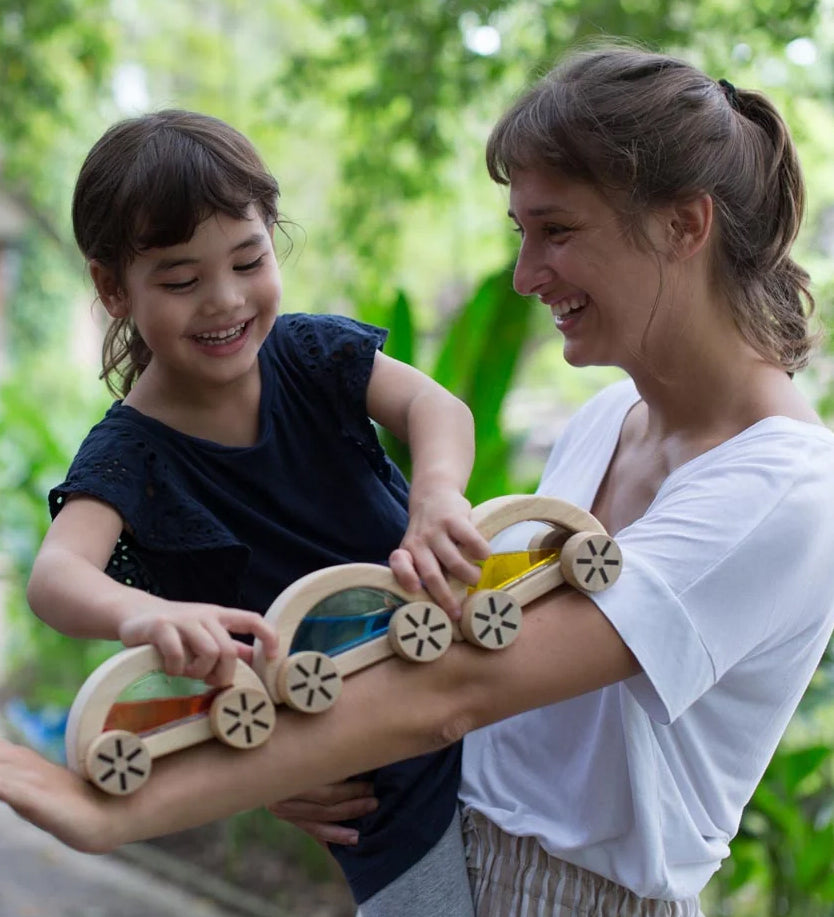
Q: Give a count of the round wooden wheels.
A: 6